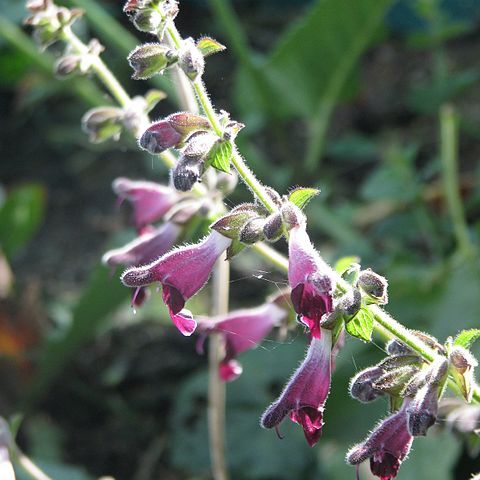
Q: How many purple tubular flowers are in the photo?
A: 7